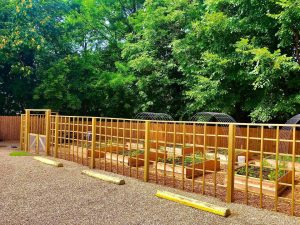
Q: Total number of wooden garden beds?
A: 8